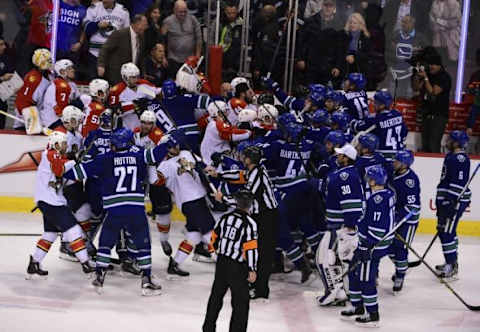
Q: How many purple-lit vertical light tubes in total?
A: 2